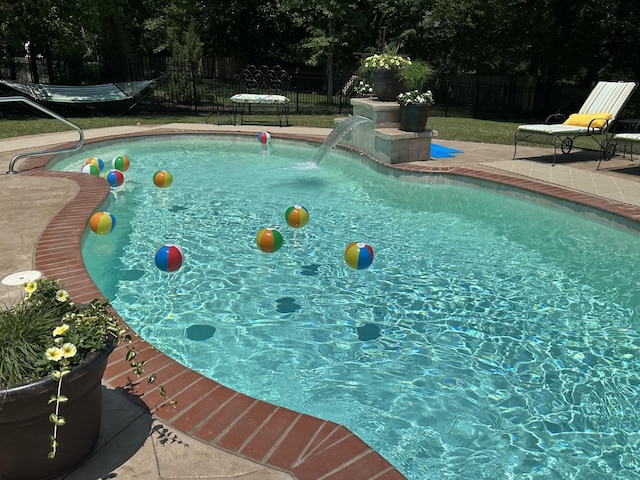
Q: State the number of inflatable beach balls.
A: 11